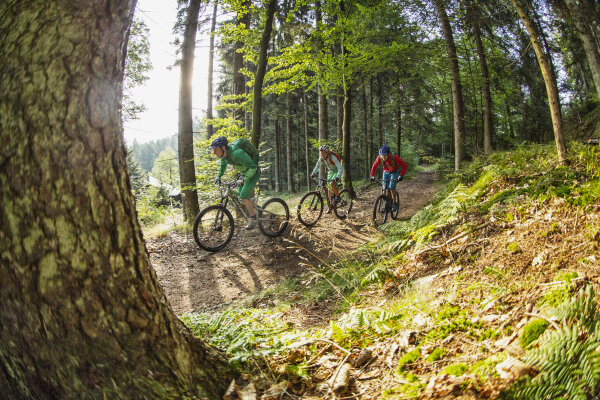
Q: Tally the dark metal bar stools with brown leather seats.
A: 0